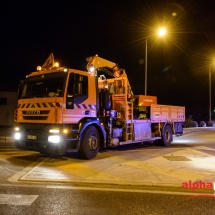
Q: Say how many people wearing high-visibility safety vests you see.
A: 0